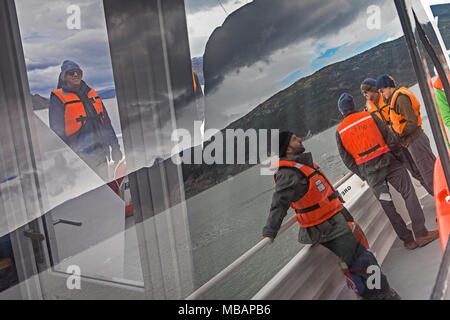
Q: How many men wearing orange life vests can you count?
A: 5